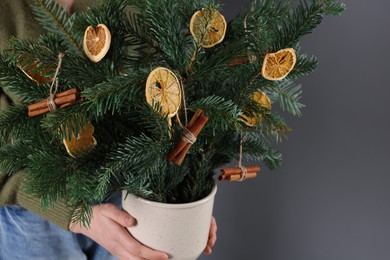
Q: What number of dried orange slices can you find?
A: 7